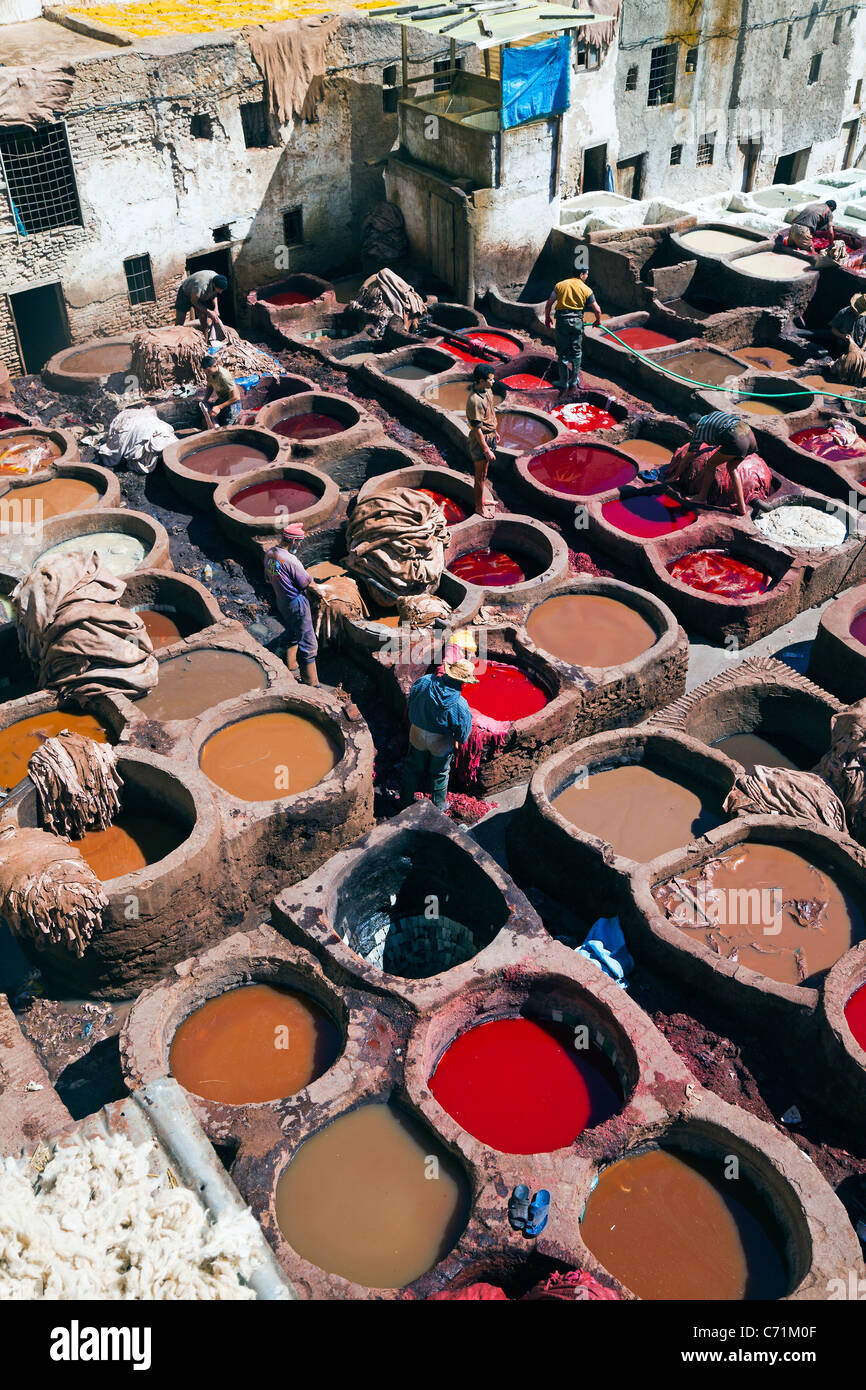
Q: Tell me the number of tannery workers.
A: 10